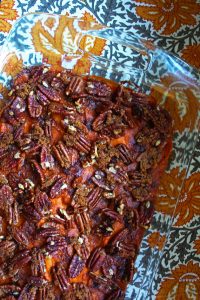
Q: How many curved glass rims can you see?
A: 1